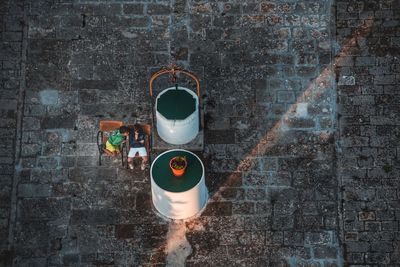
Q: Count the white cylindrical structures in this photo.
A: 2